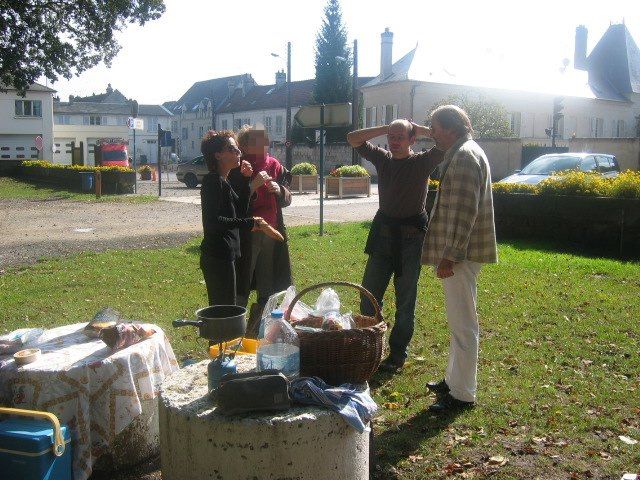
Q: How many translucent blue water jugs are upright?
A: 1